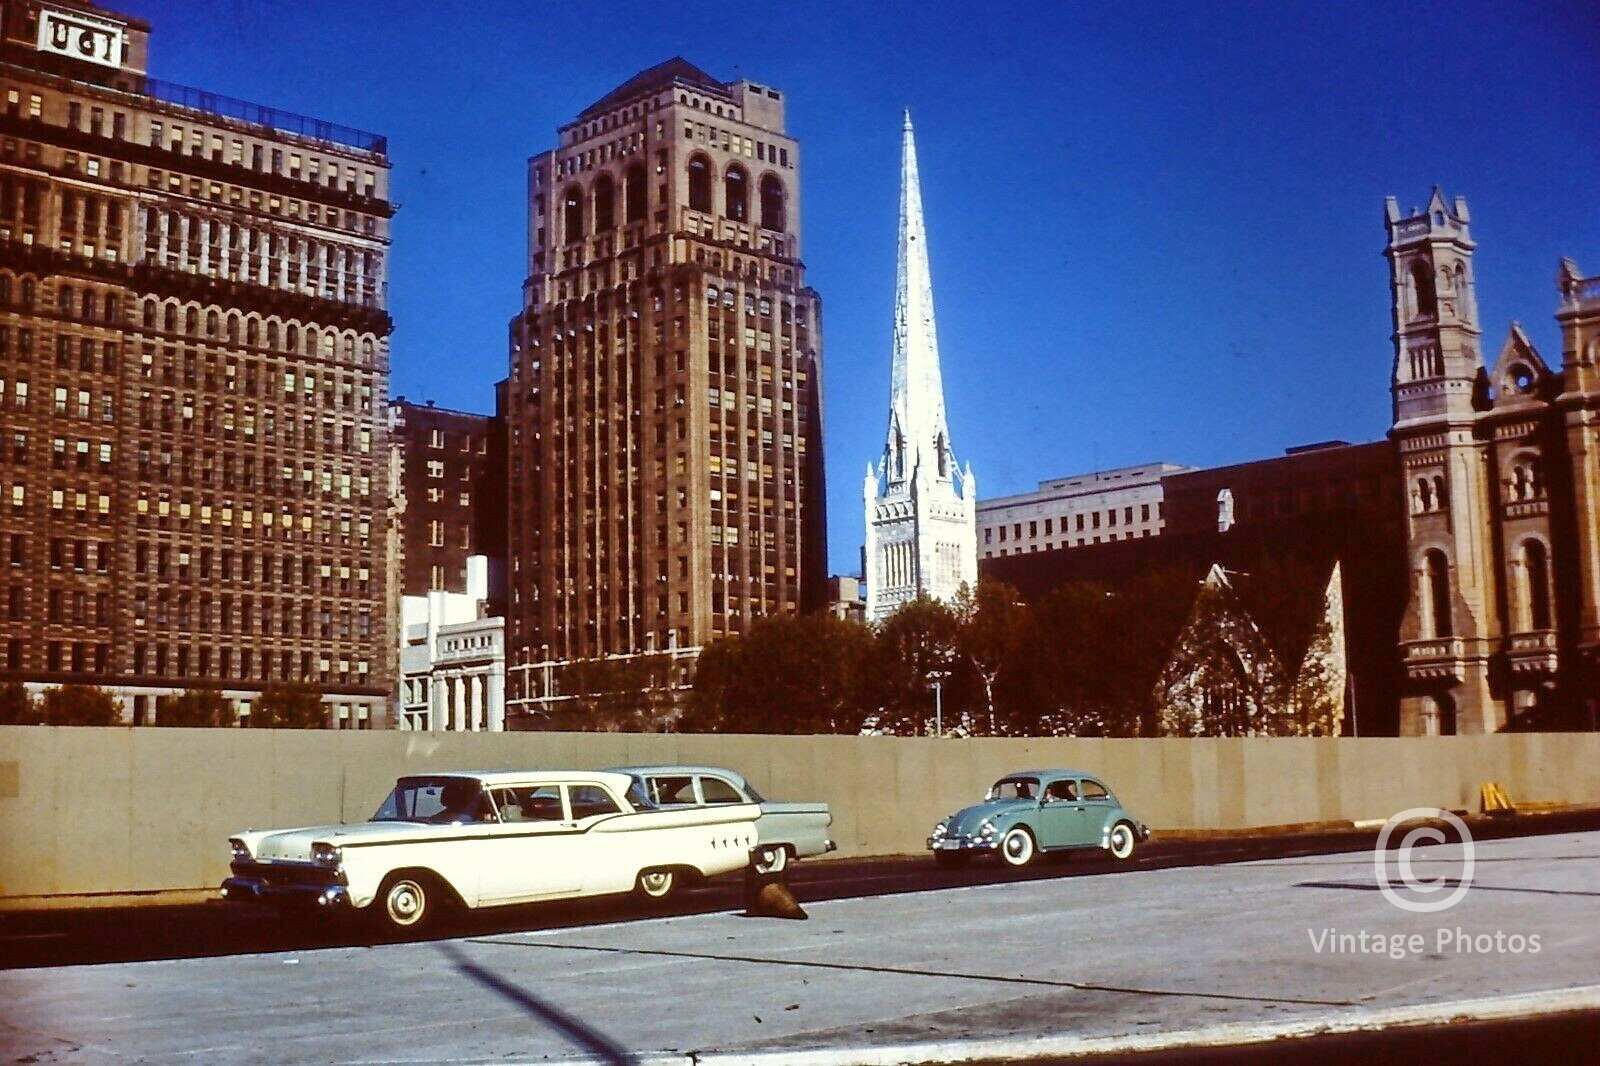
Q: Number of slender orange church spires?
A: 0